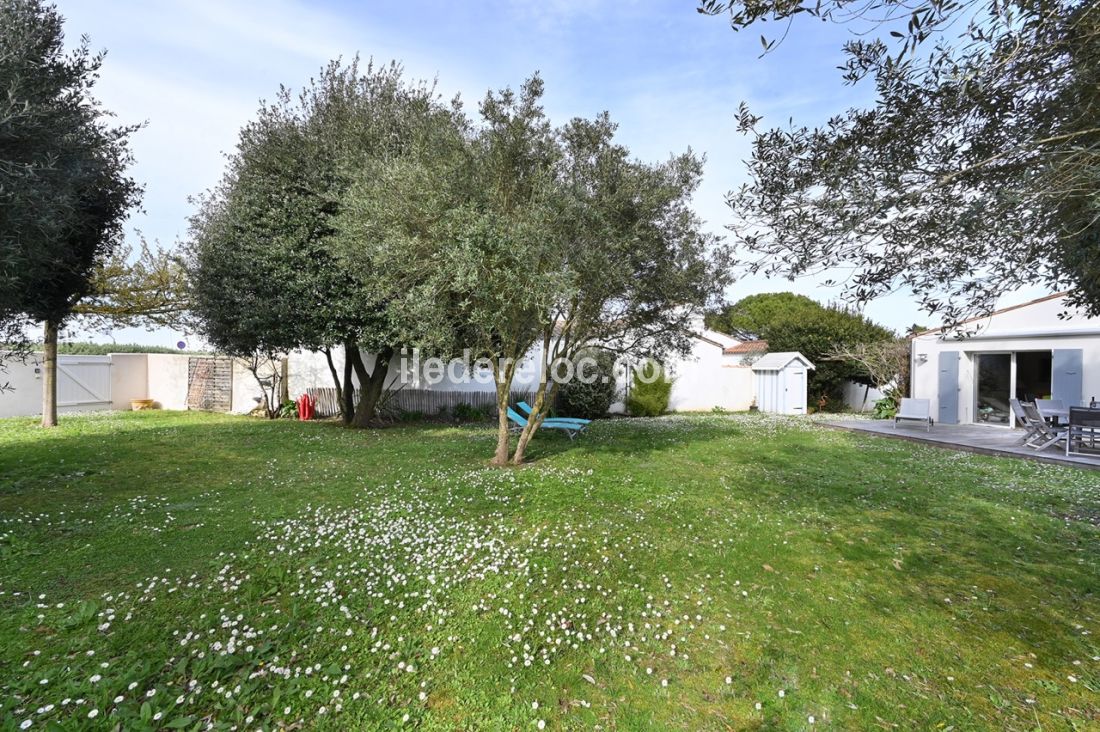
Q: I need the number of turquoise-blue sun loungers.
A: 2